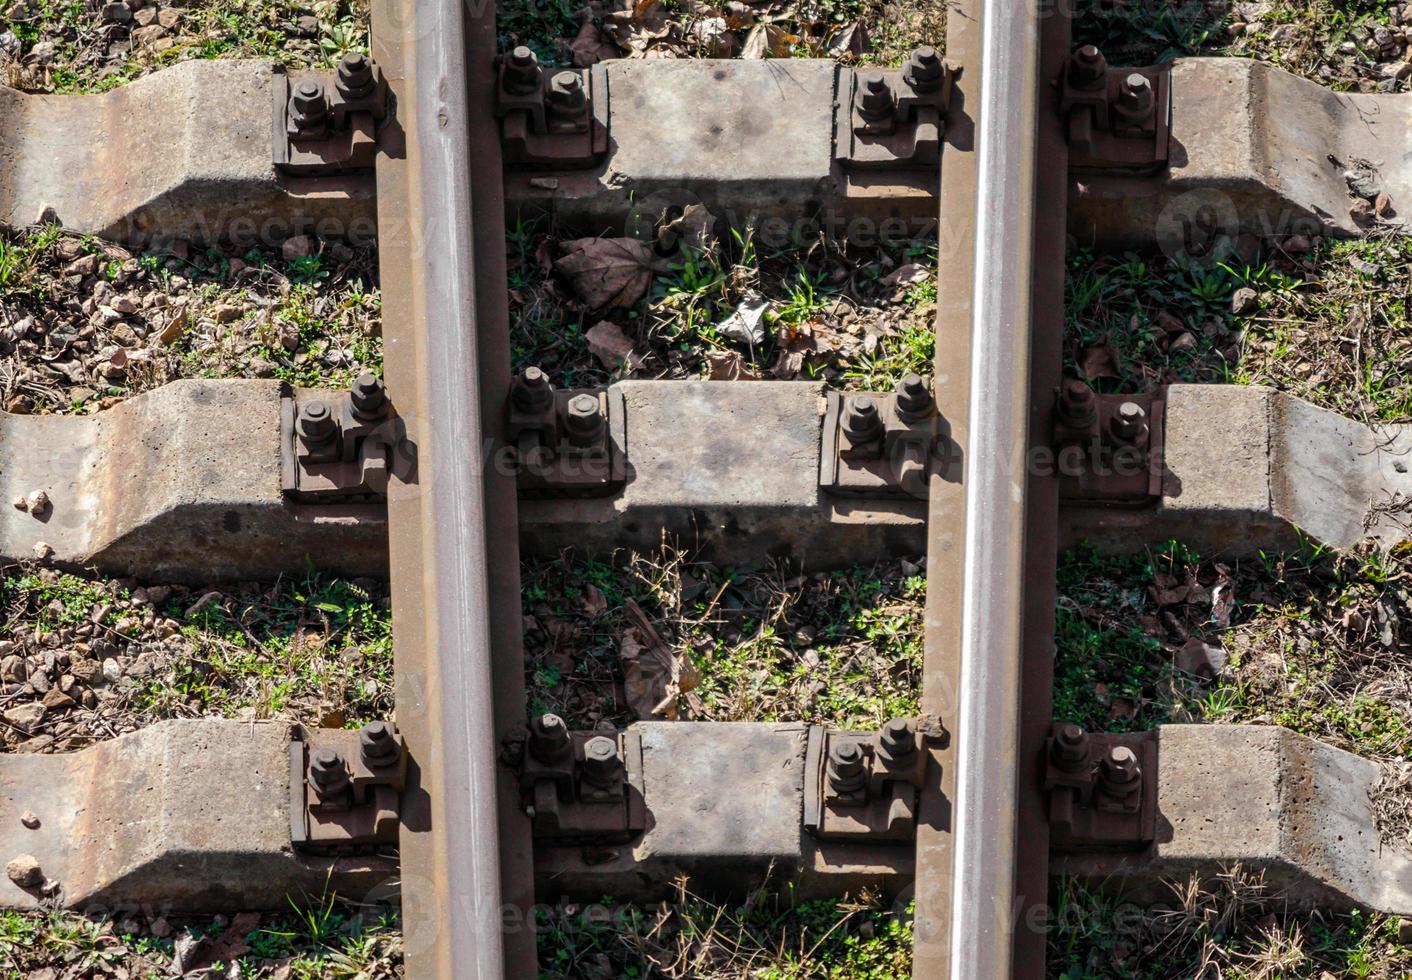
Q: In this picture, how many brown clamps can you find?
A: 12